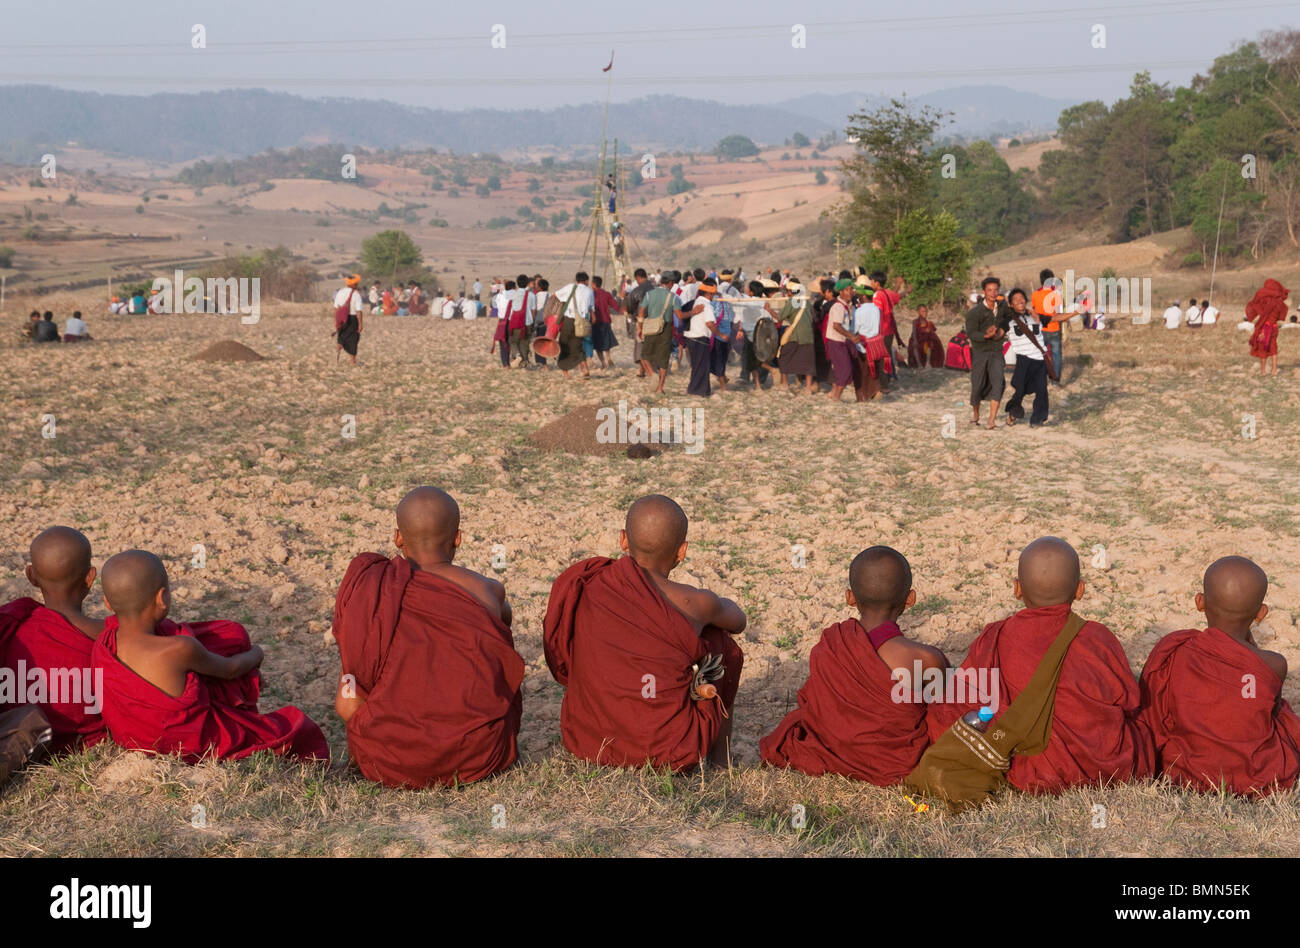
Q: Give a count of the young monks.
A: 7